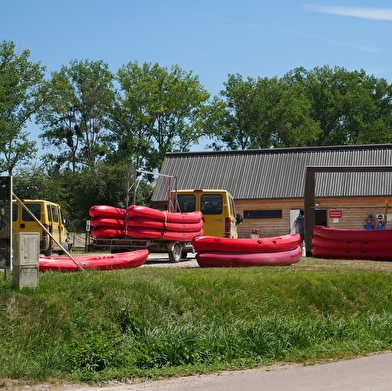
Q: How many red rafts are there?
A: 12